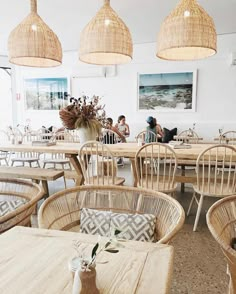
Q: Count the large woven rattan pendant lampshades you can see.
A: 3